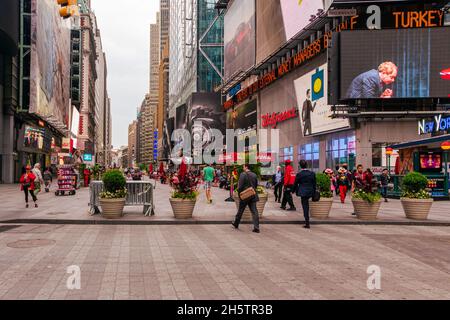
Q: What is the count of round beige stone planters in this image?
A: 6